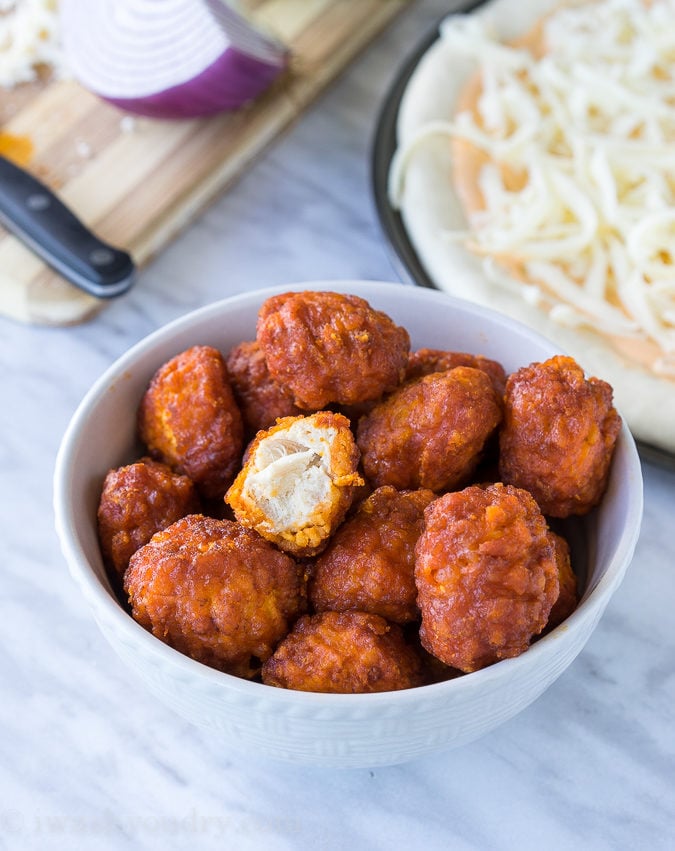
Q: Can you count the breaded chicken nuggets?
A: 13